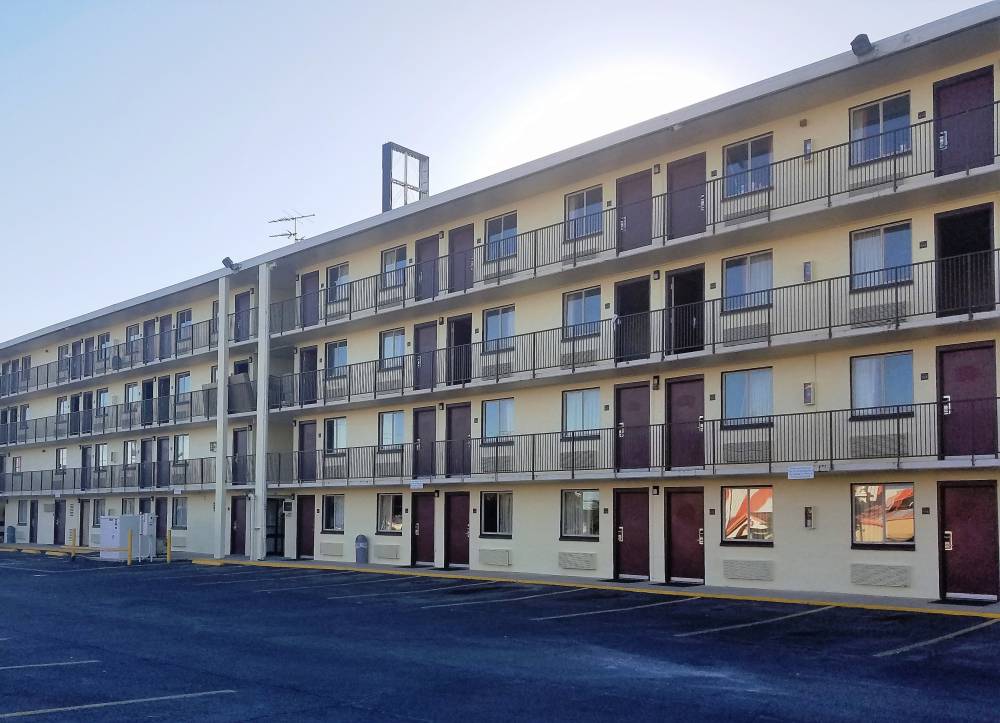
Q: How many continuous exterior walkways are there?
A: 3